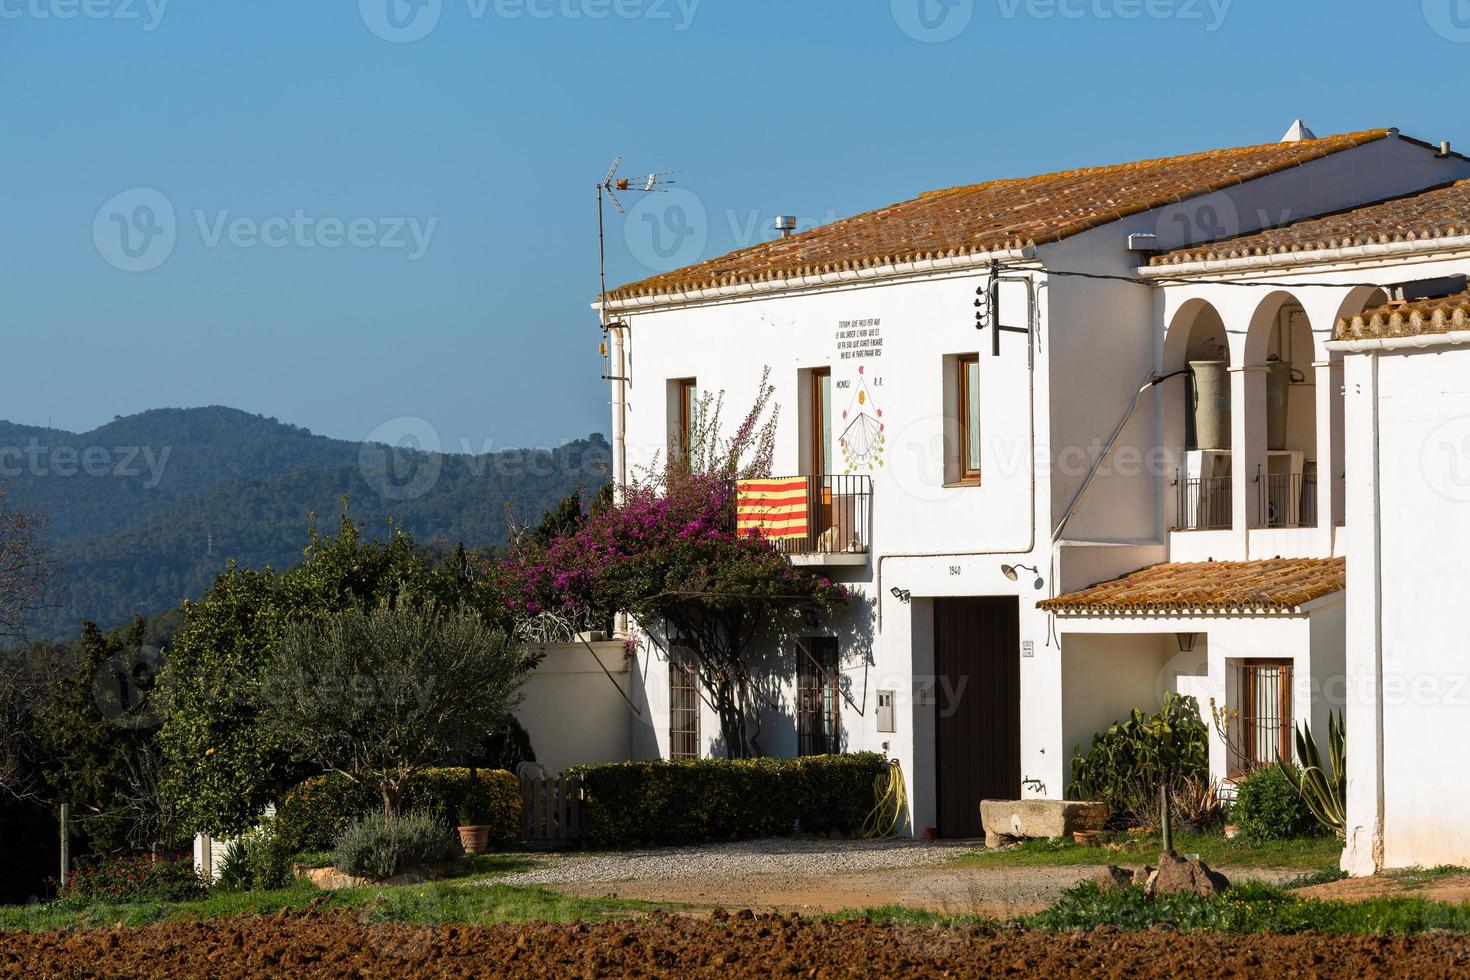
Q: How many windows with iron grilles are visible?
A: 3